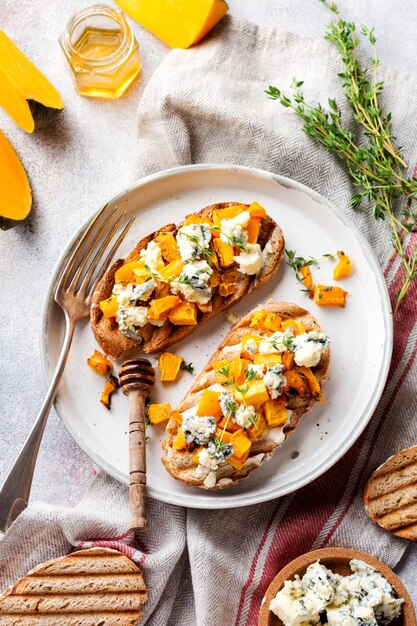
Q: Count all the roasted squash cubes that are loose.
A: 7